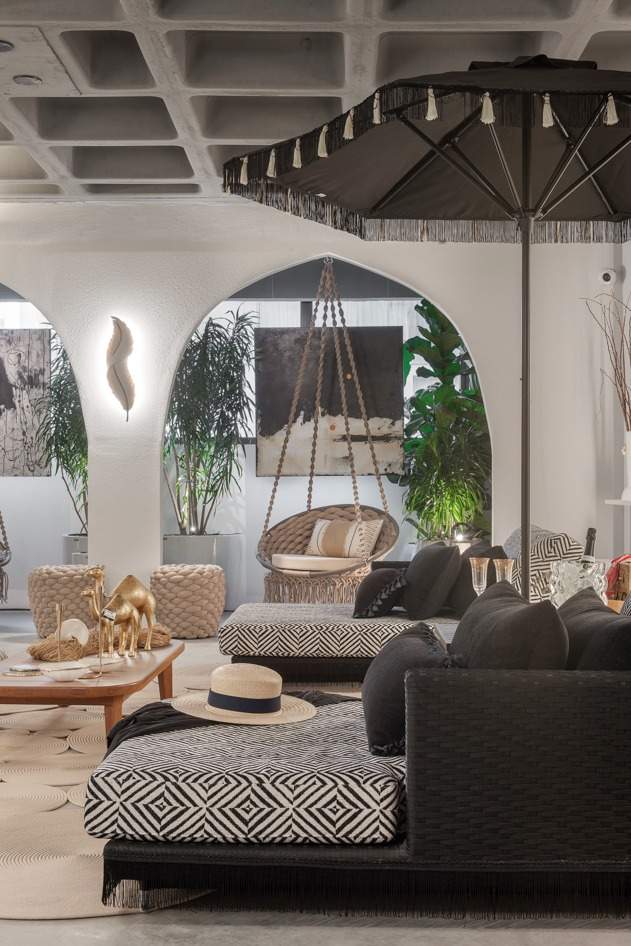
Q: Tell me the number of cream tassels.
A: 10